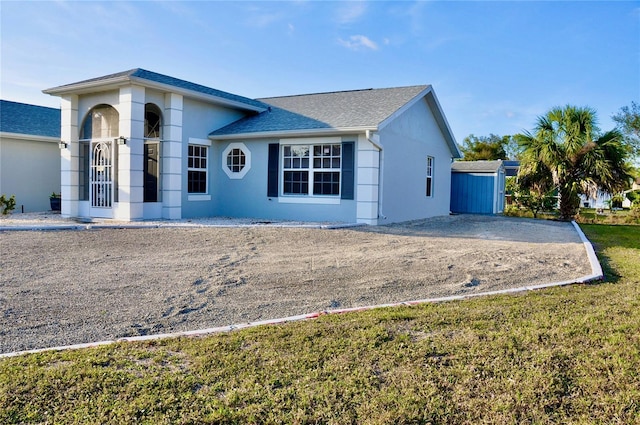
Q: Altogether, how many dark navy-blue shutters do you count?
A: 2